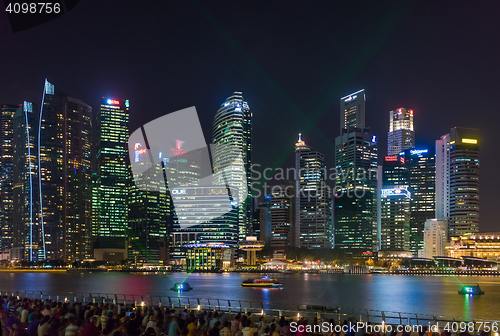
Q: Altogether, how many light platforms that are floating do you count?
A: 2